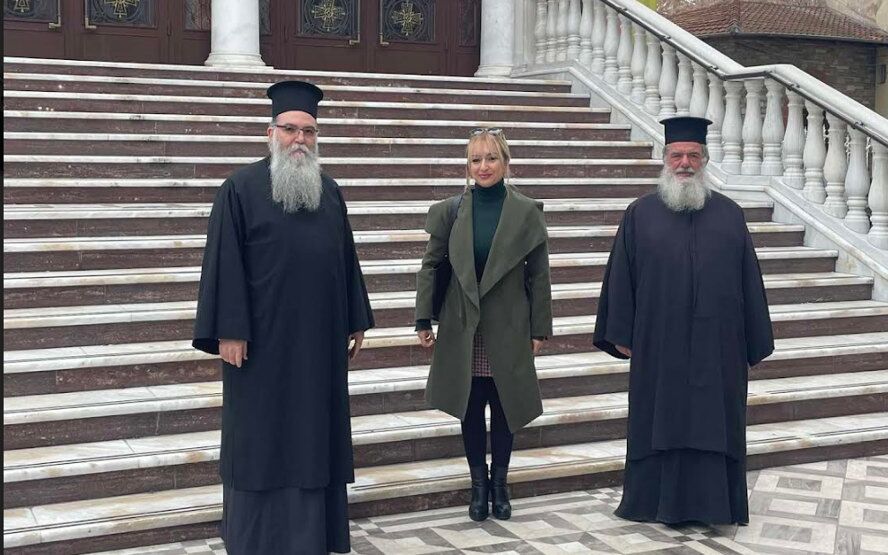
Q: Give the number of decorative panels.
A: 4